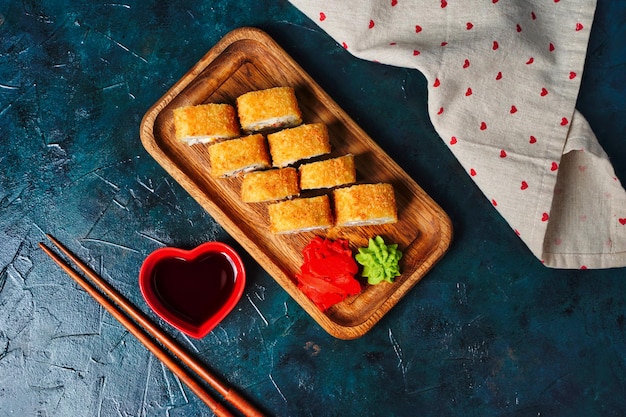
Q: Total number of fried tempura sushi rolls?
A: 8